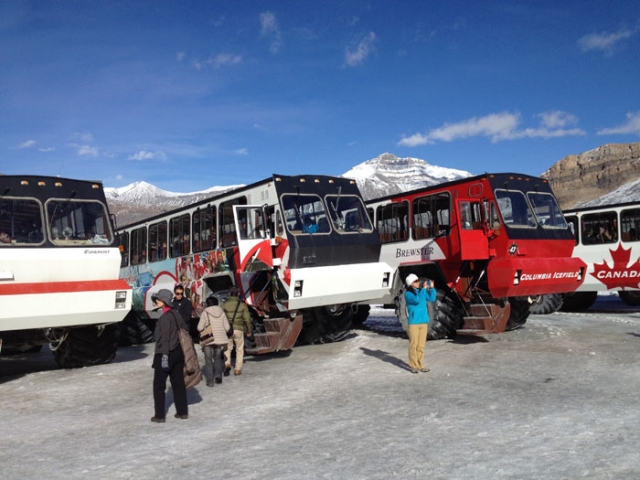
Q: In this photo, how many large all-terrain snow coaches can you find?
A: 4